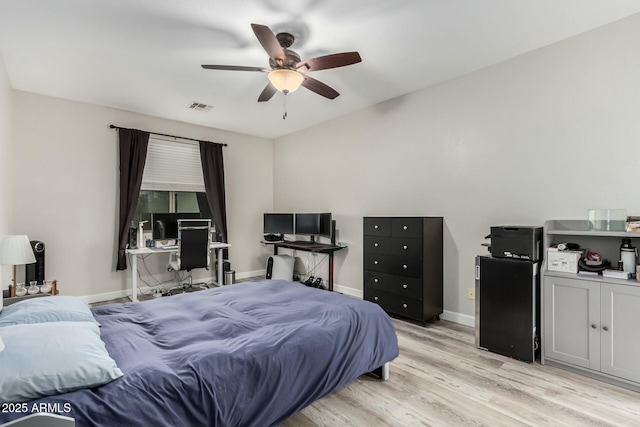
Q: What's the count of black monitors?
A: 3